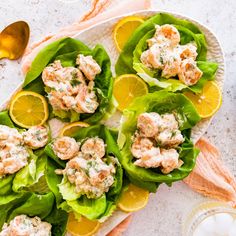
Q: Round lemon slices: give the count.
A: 7